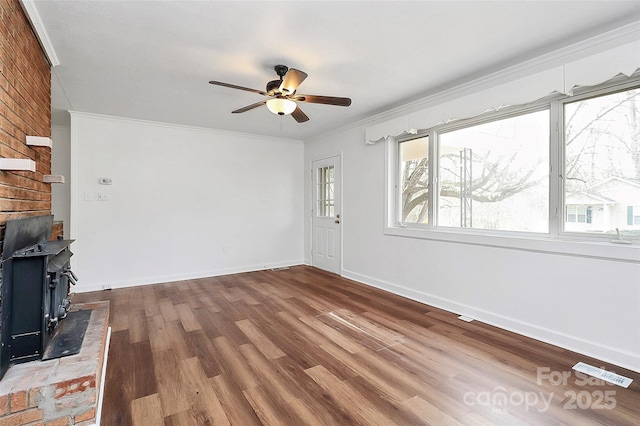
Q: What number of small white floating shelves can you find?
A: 3